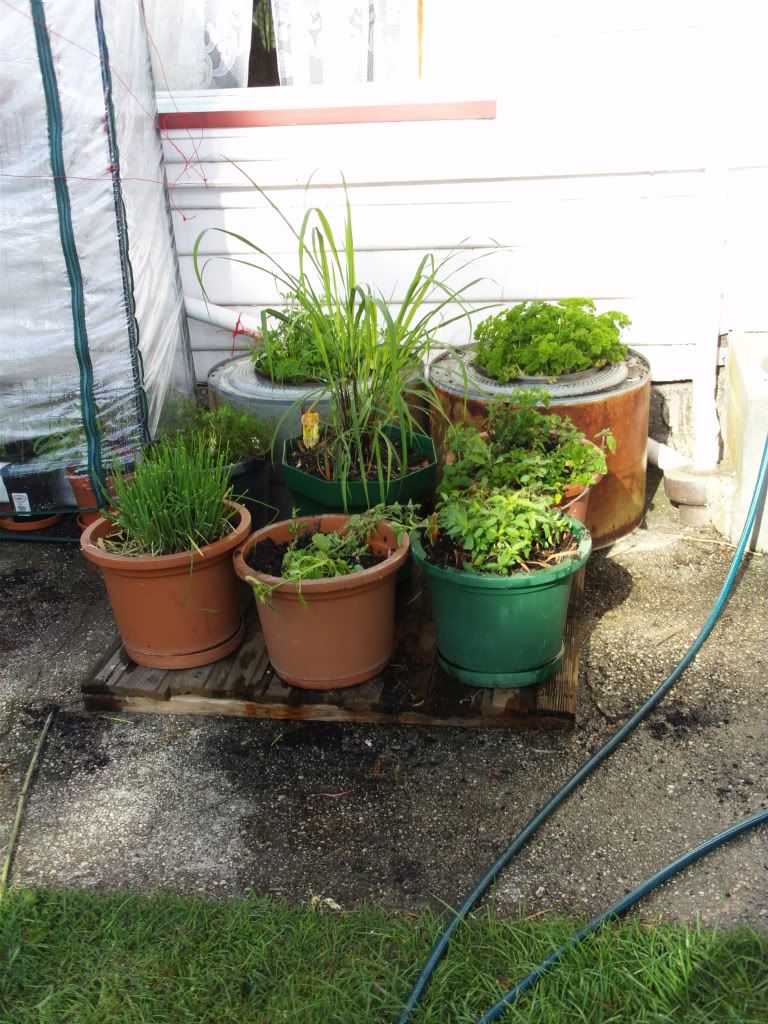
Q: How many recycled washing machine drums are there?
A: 2